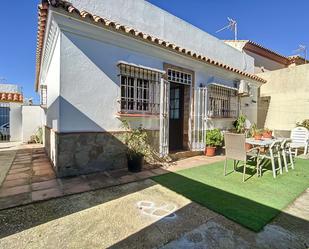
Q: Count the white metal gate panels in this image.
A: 2